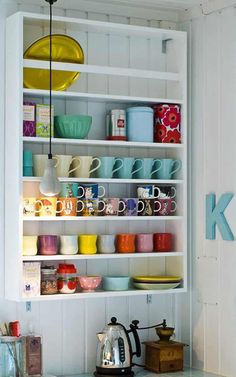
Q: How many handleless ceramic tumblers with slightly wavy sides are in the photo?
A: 8